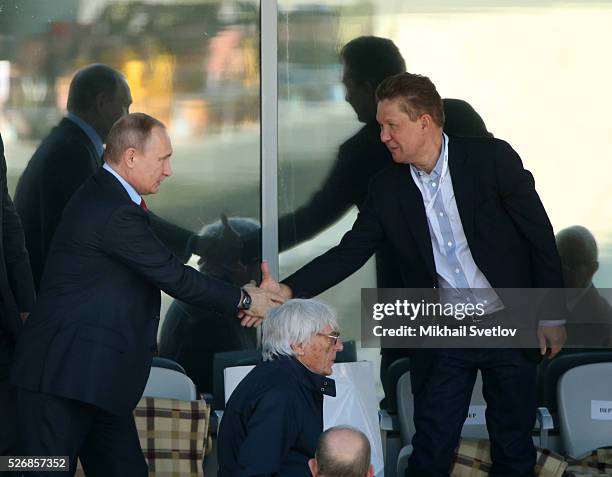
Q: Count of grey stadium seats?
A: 3